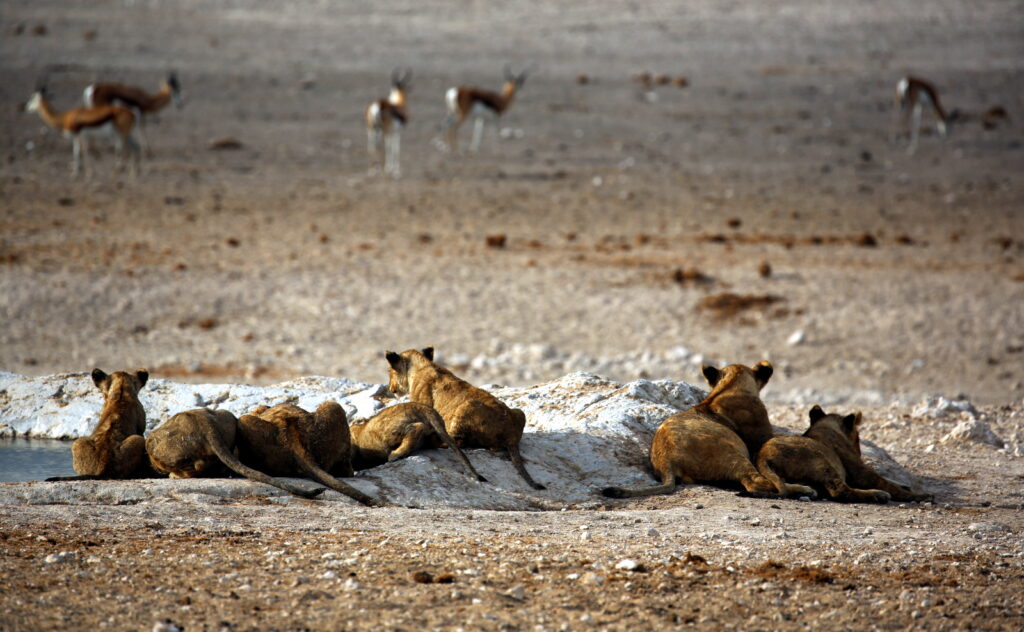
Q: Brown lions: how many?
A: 7